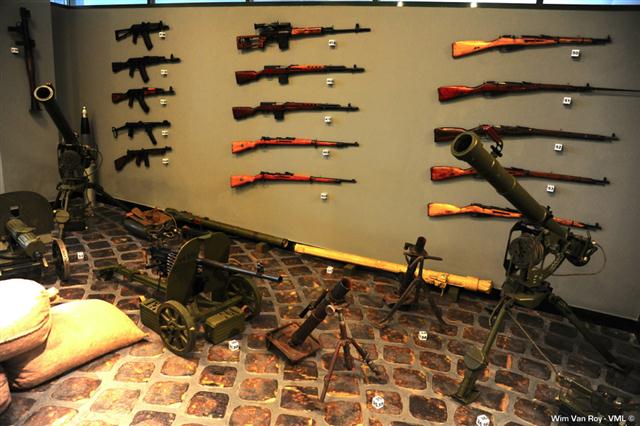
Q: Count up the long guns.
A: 15